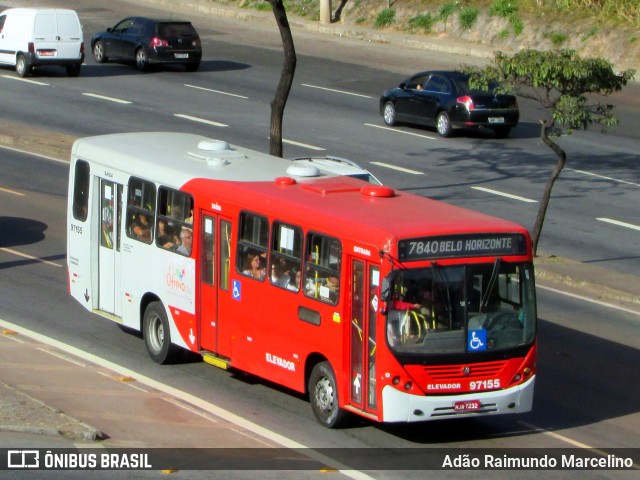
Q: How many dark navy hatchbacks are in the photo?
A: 1